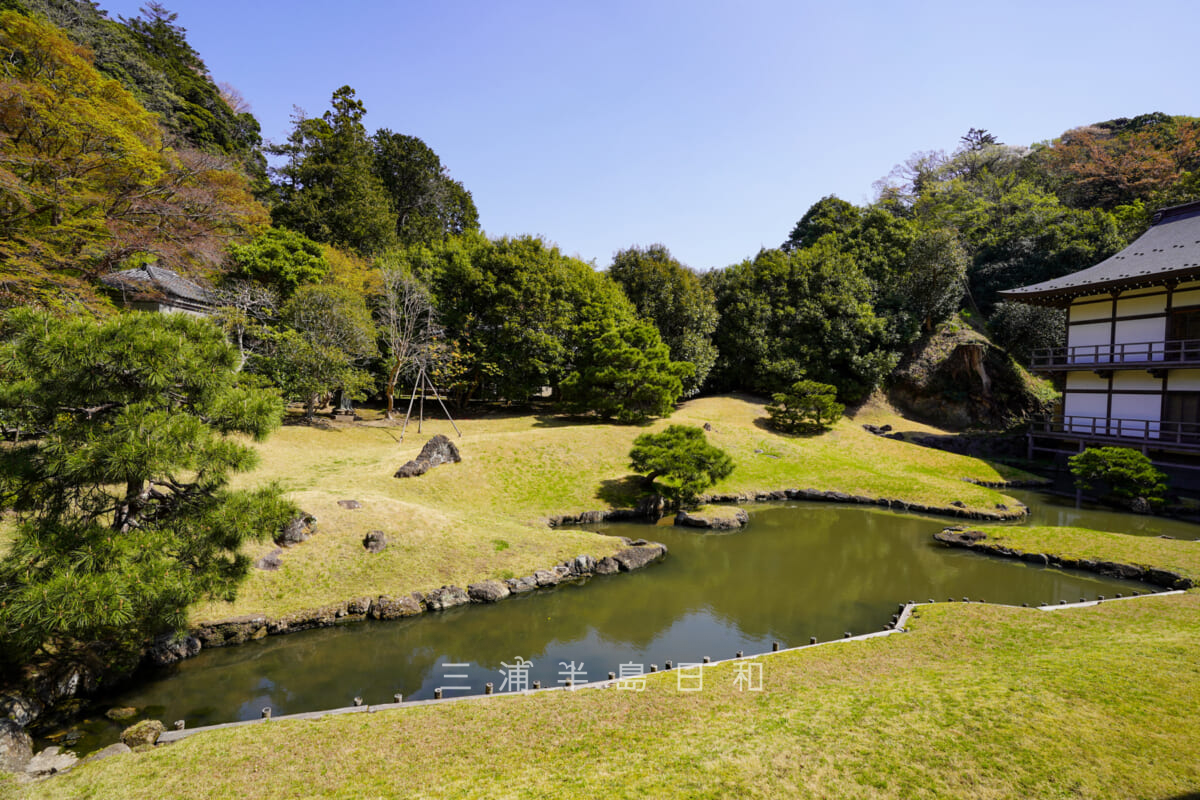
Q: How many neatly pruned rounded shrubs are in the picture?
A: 3